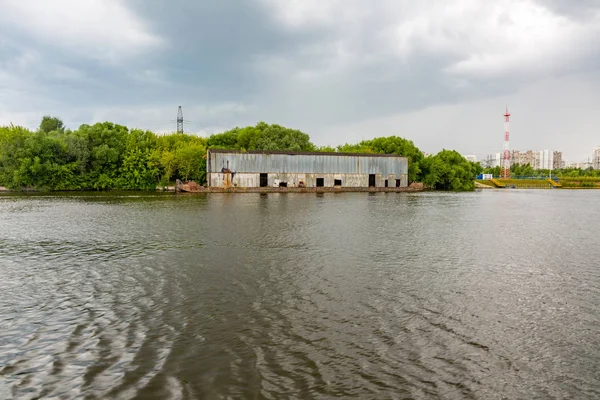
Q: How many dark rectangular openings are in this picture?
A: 7